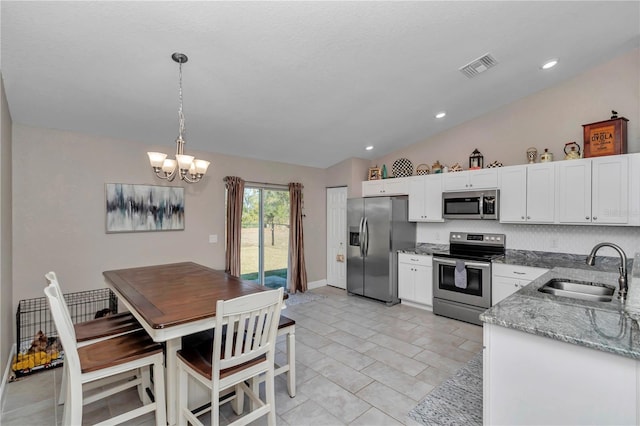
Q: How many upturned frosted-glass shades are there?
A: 5